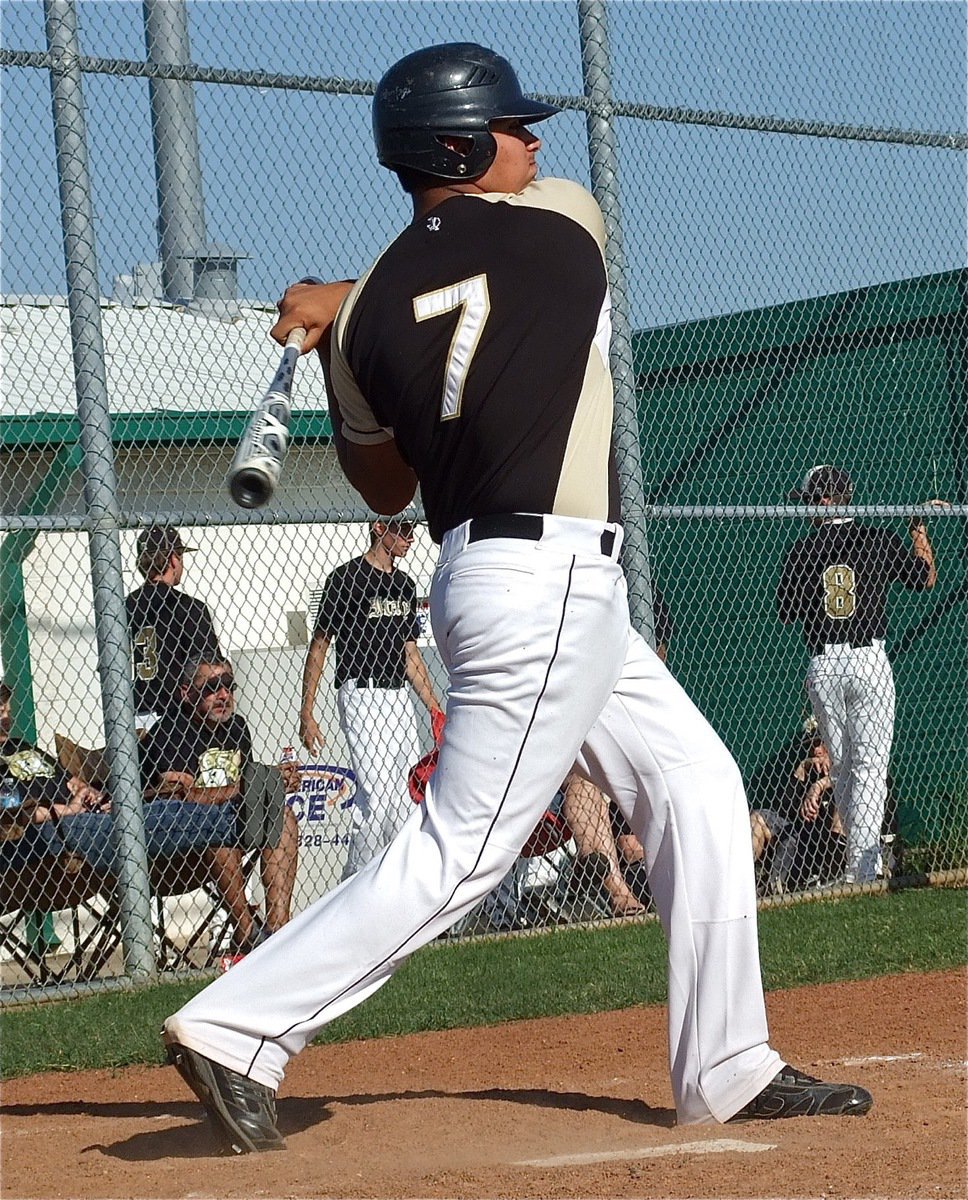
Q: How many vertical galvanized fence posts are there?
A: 2